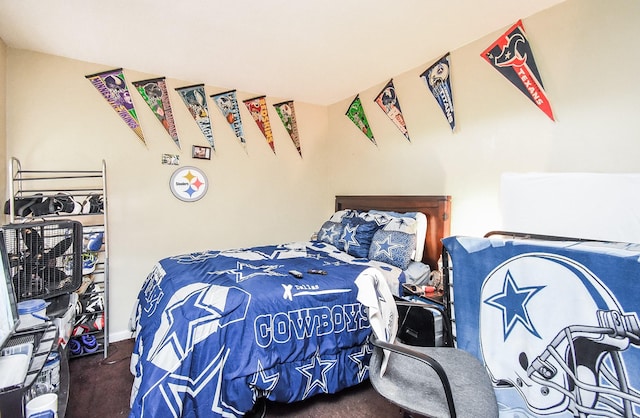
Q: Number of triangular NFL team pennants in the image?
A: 10